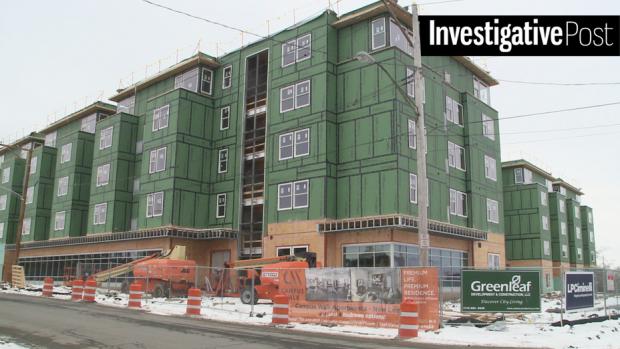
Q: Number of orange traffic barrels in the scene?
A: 7